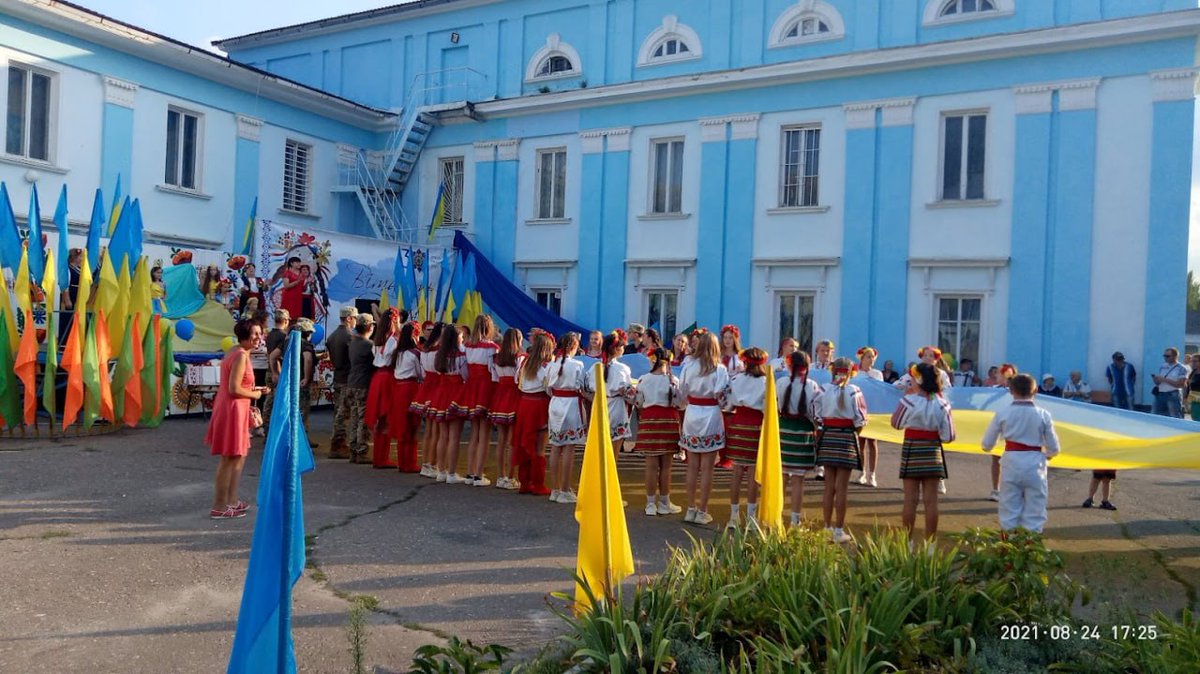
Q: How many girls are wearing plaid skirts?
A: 5